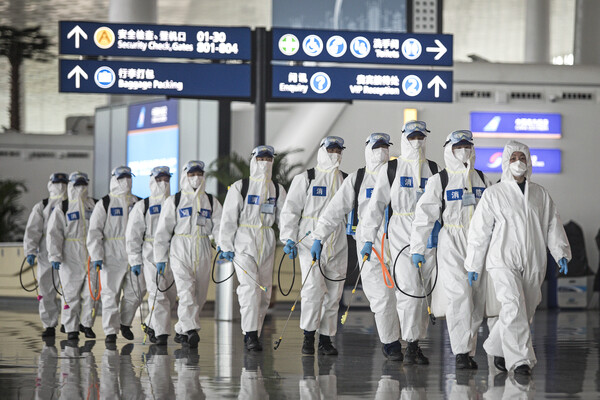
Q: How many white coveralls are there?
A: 11